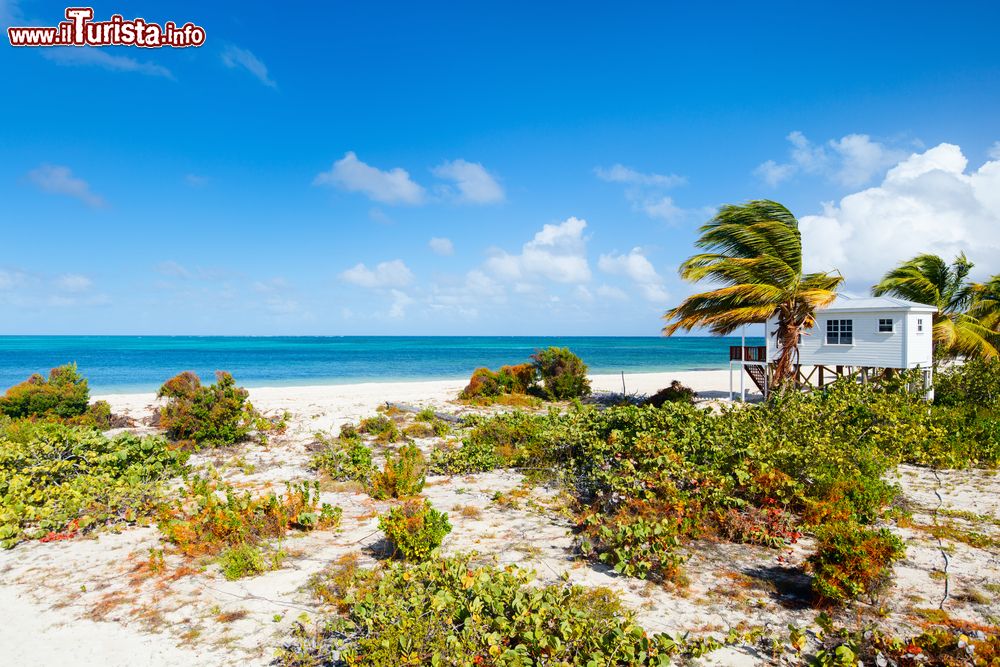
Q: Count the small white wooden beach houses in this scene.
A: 1